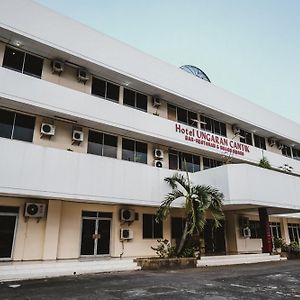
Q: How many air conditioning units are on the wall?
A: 14